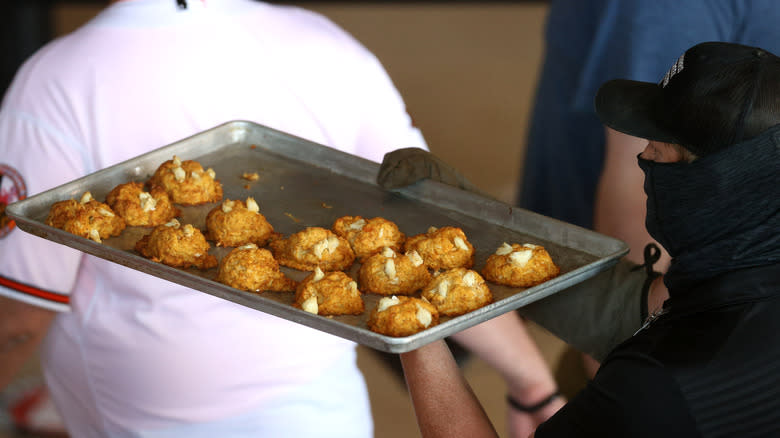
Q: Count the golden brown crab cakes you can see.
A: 14